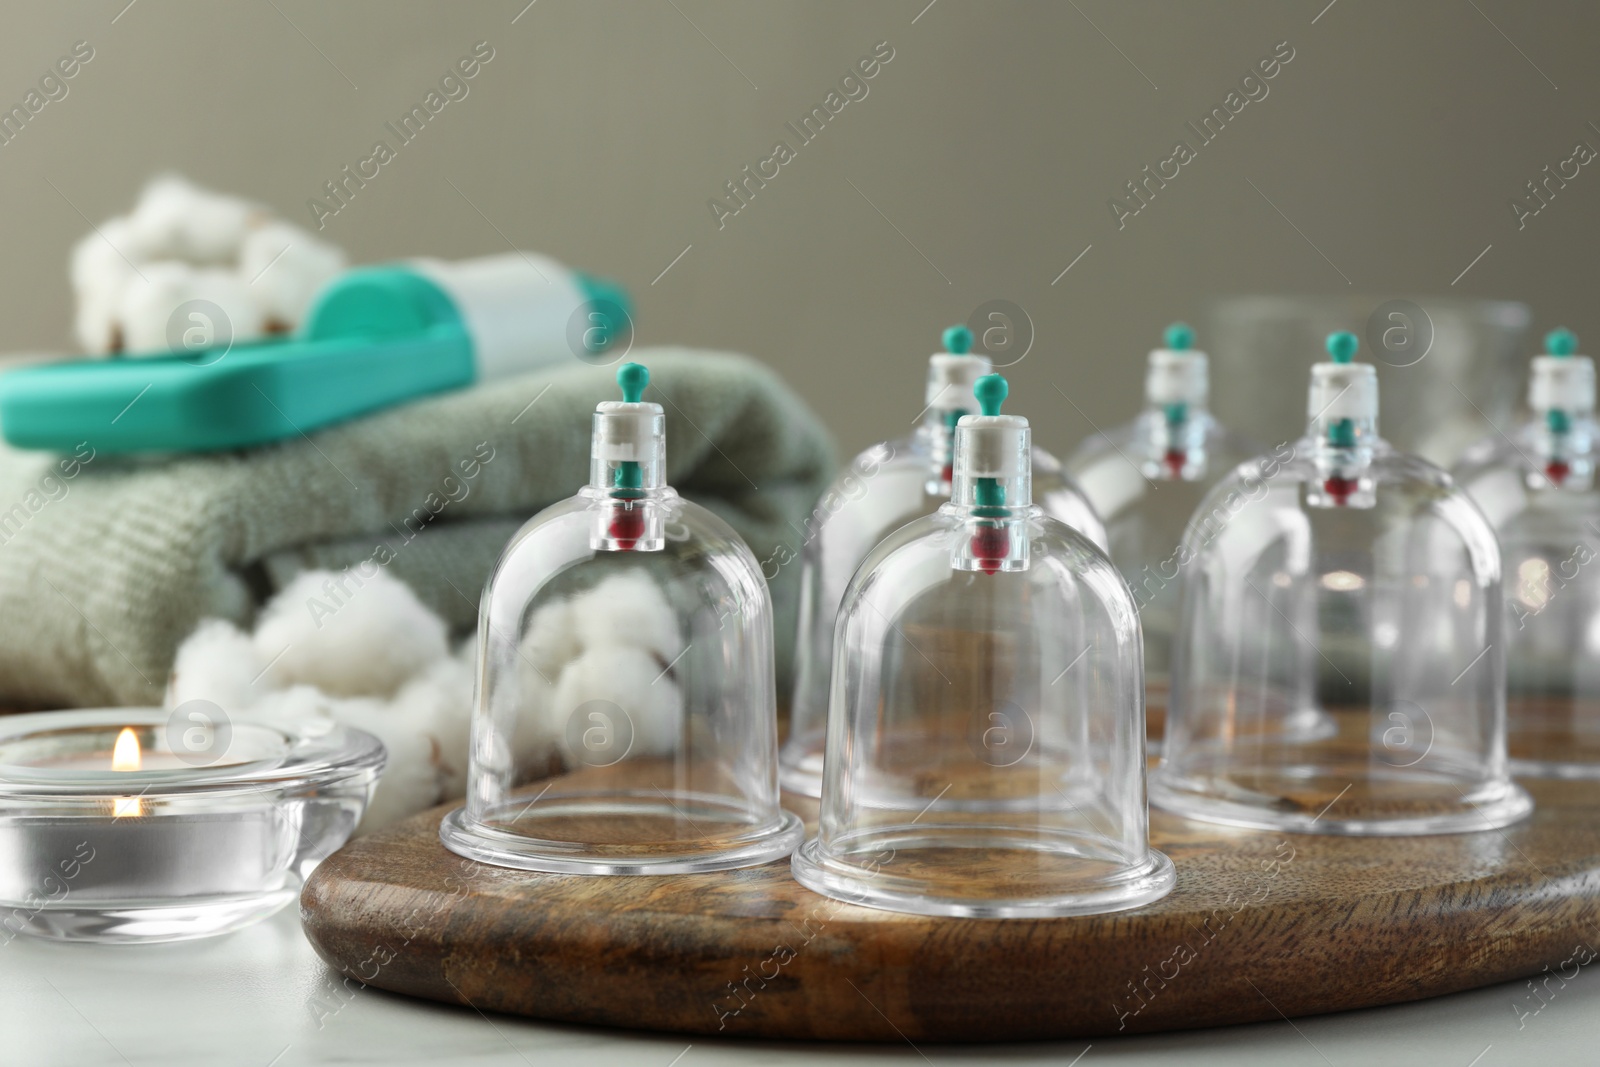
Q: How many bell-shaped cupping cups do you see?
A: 6